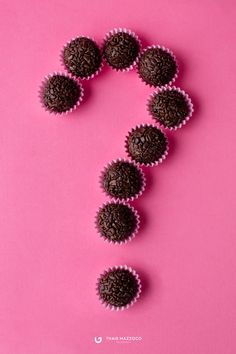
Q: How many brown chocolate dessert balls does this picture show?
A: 9